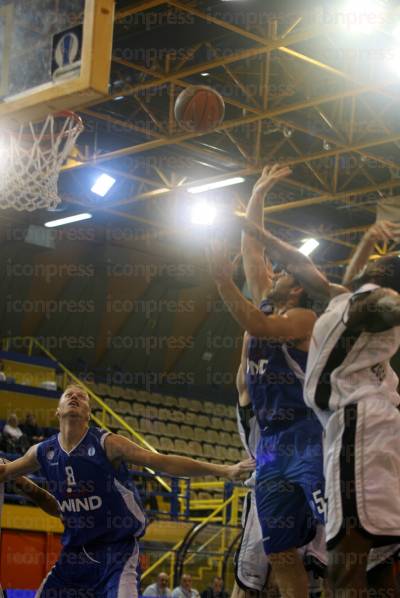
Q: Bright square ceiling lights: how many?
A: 3